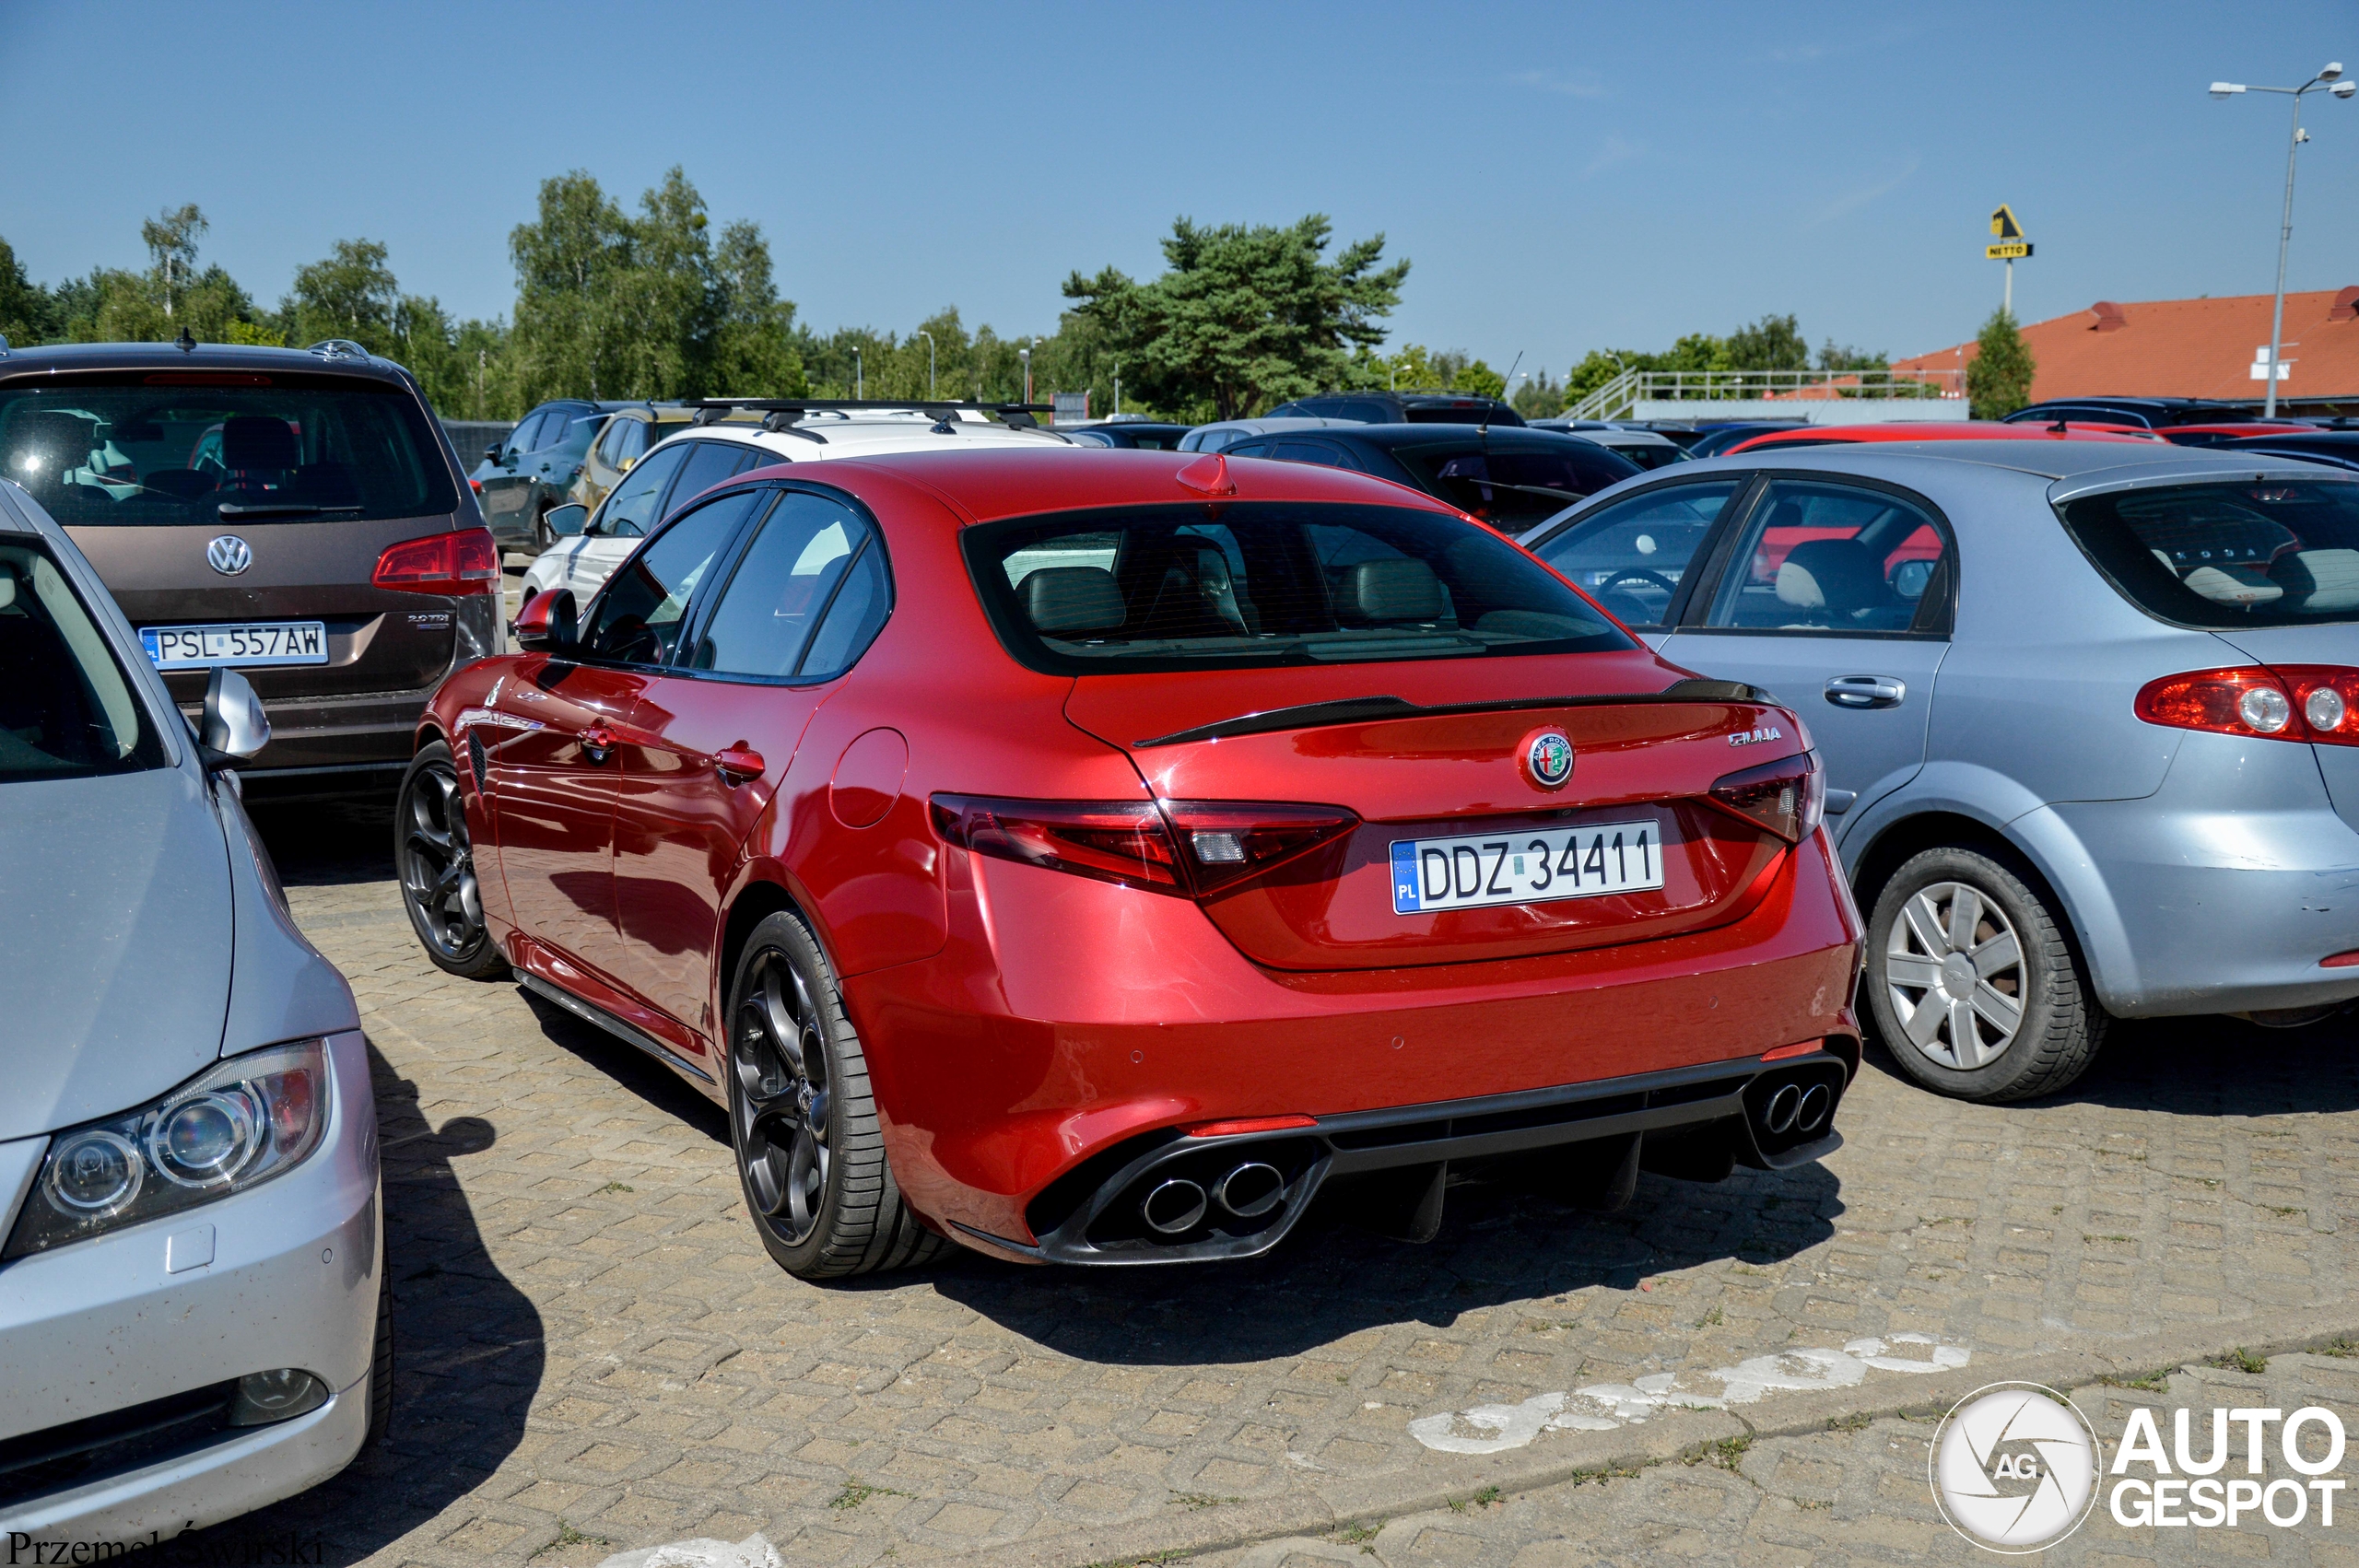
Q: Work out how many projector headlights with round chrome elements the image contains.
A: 2